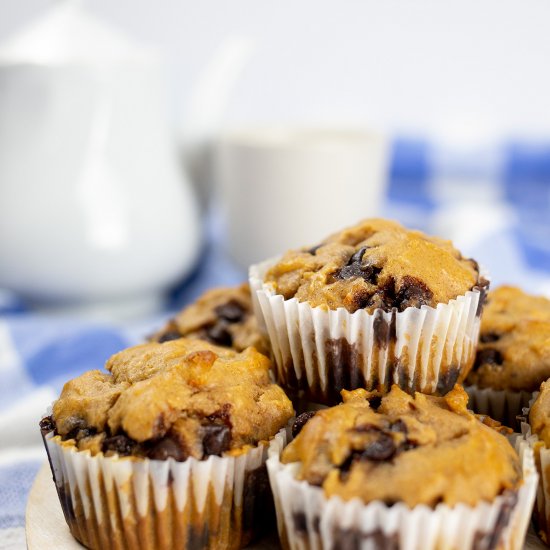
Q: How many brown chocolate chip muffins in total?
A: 6